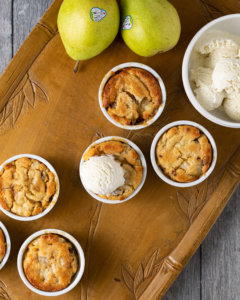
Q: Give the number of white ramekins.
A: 6